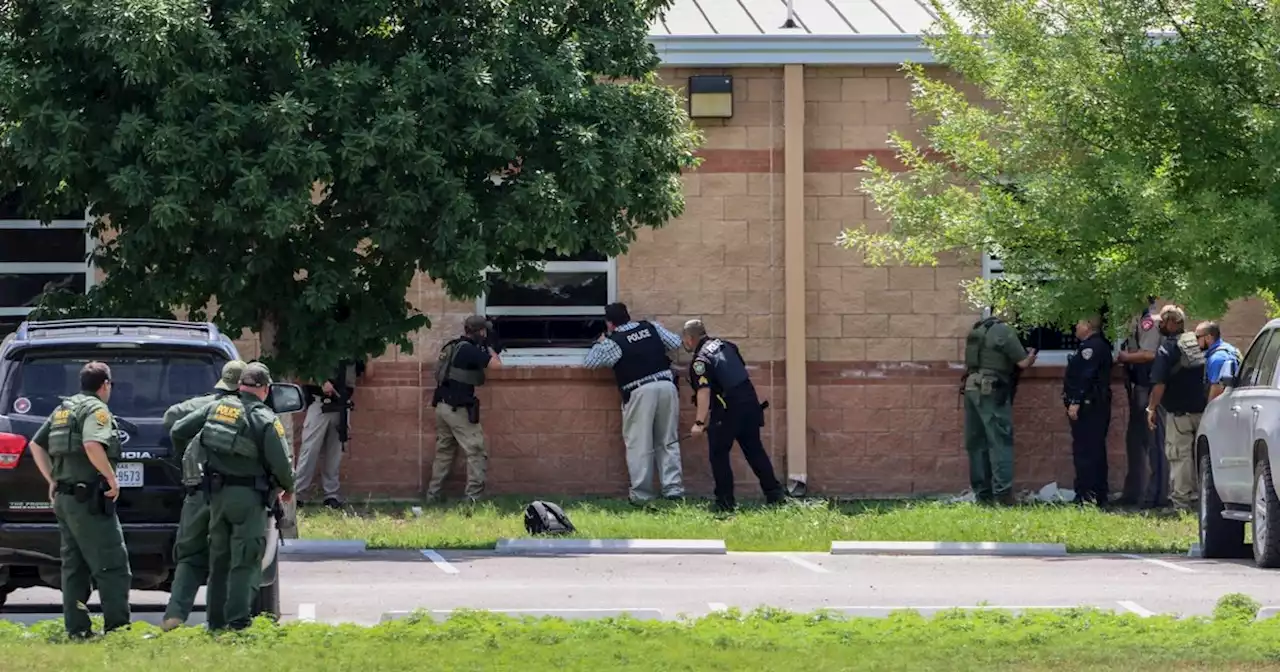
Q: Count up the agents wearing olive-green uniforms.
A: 4